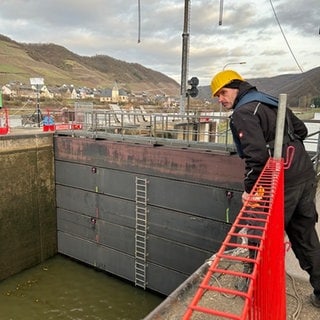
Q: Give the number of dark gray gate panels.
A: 4